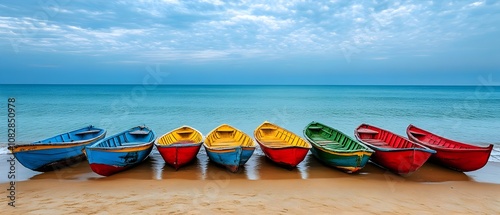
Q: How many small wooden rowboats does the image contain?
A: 8